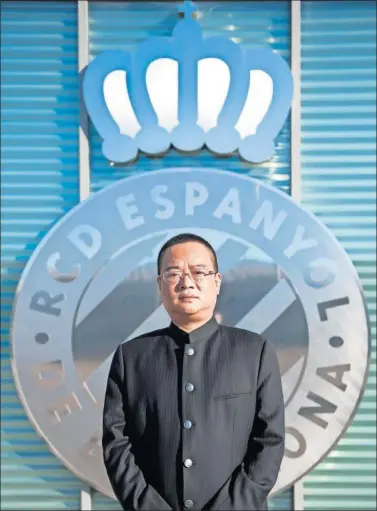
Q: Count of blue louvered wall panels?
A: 3